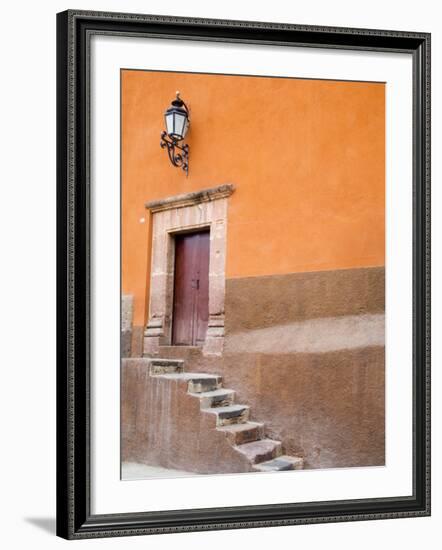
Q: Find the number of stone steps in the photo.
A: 7